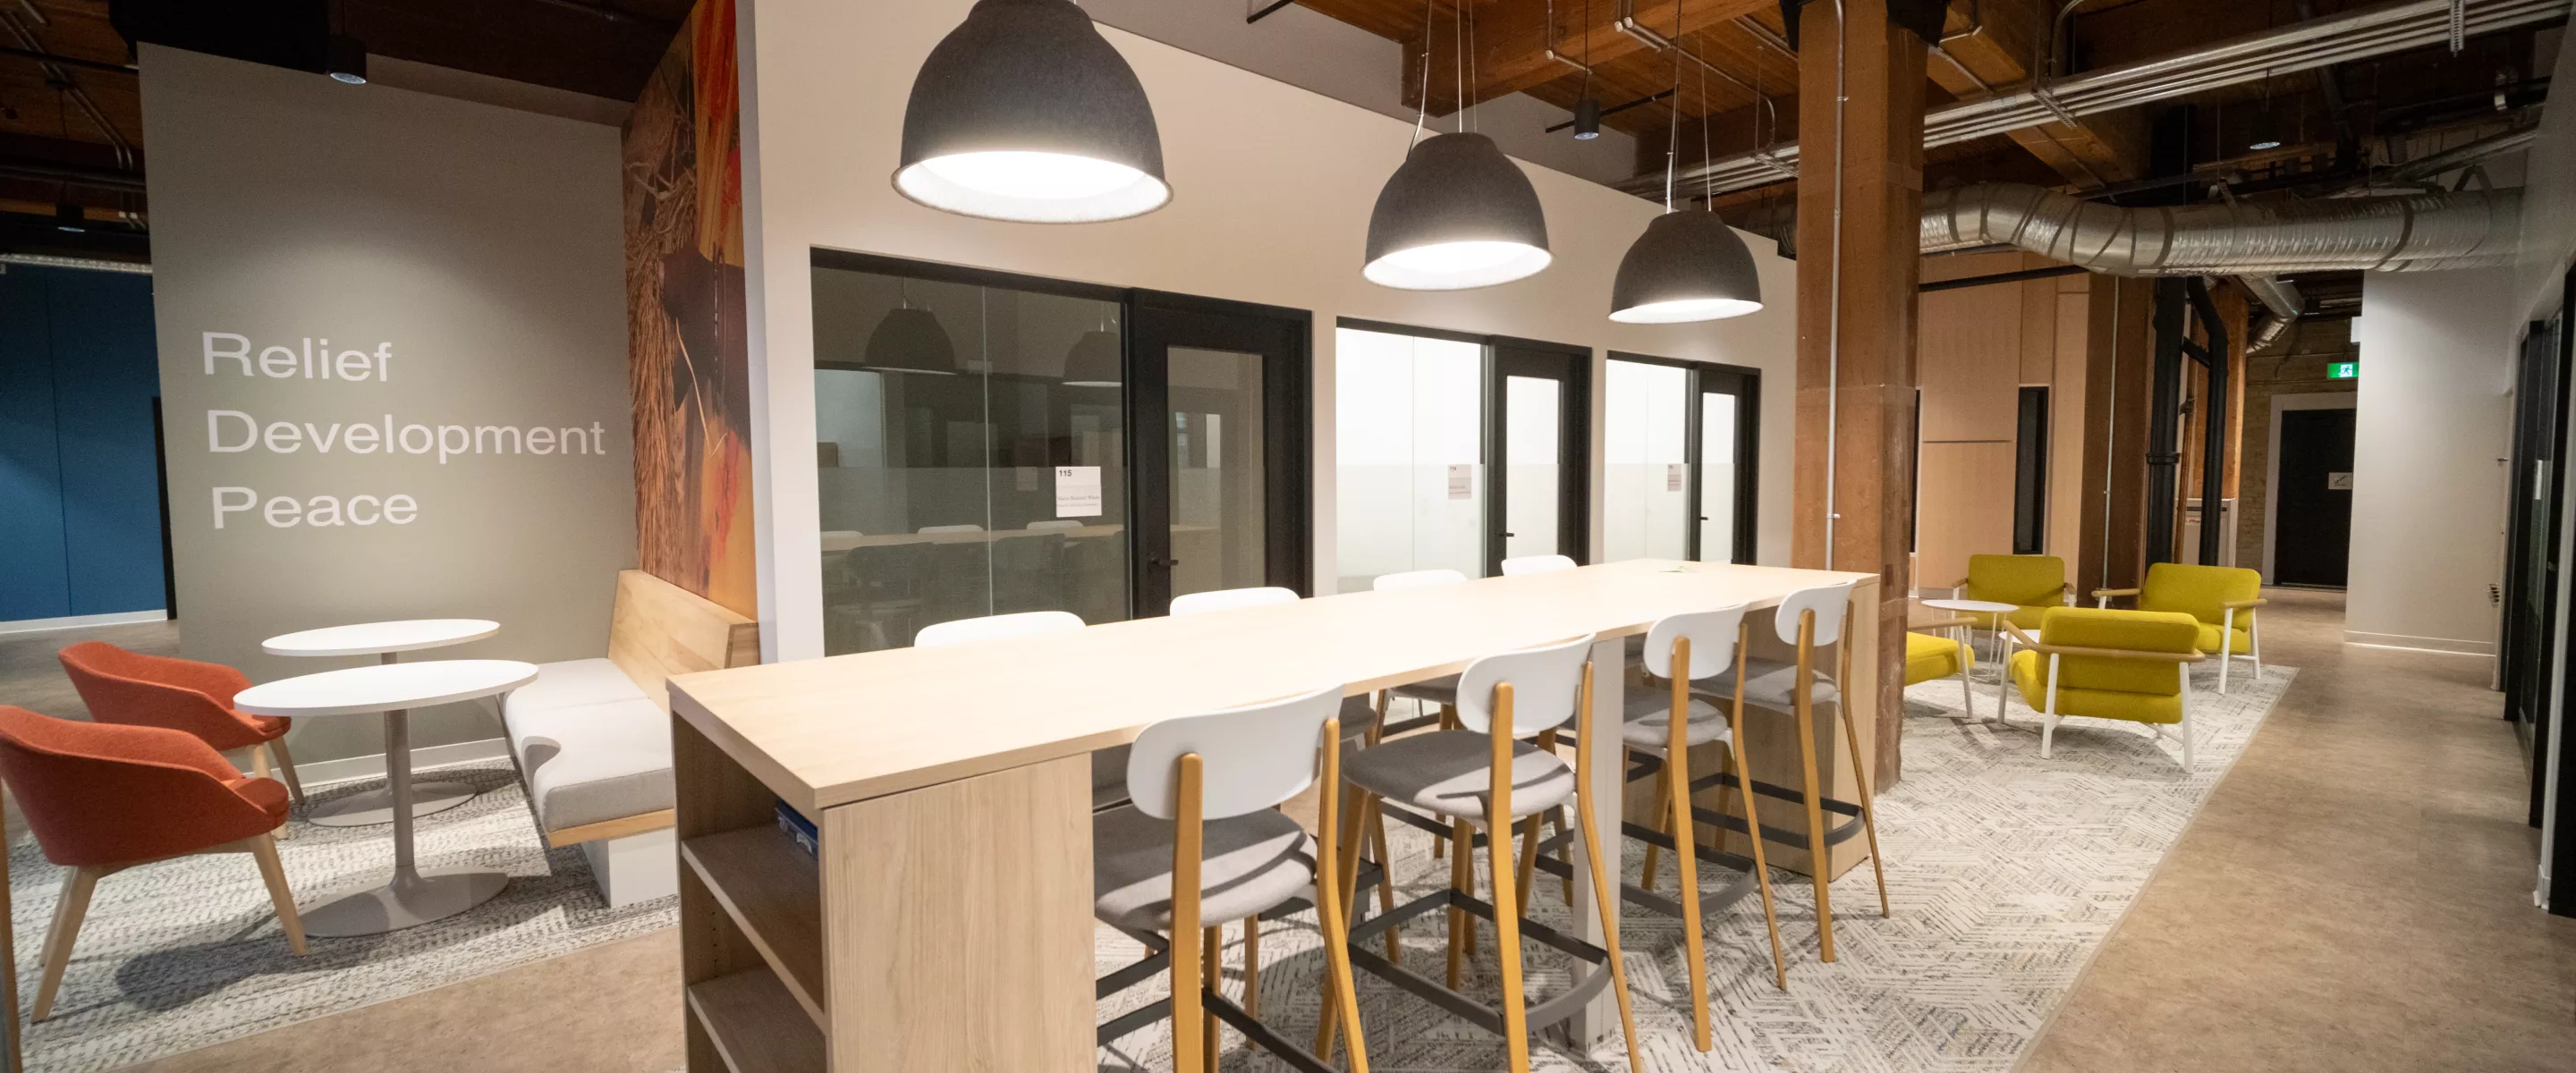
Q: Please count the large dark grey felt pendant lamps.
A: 3